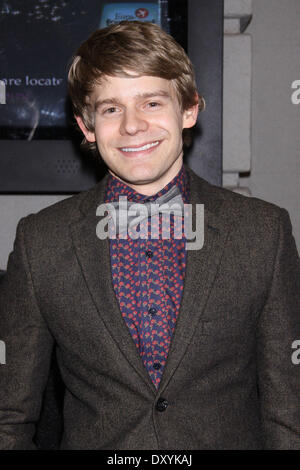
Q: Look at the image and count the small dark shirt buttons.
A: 3